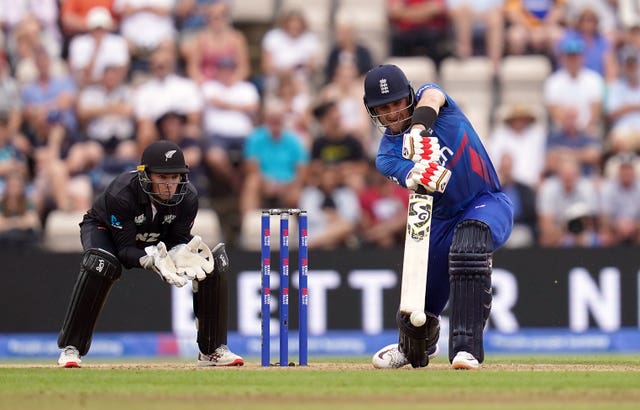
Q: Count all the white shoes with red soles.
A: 2